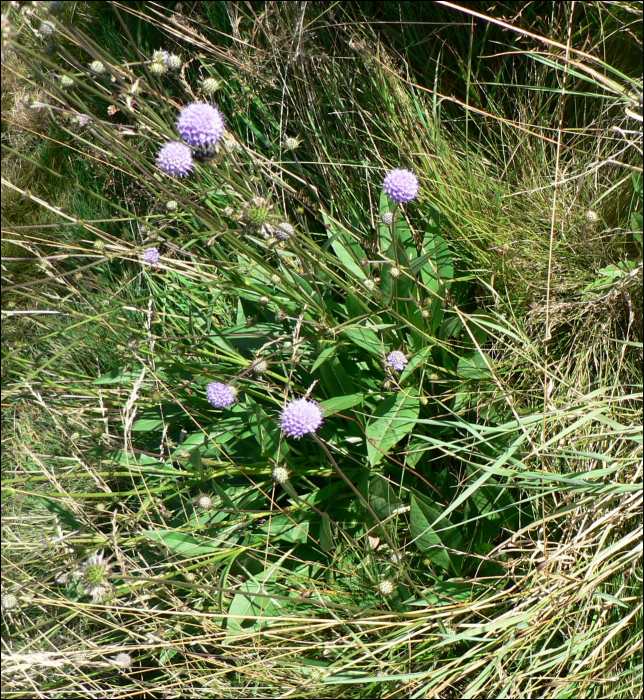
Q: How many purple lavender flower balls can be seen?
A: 7